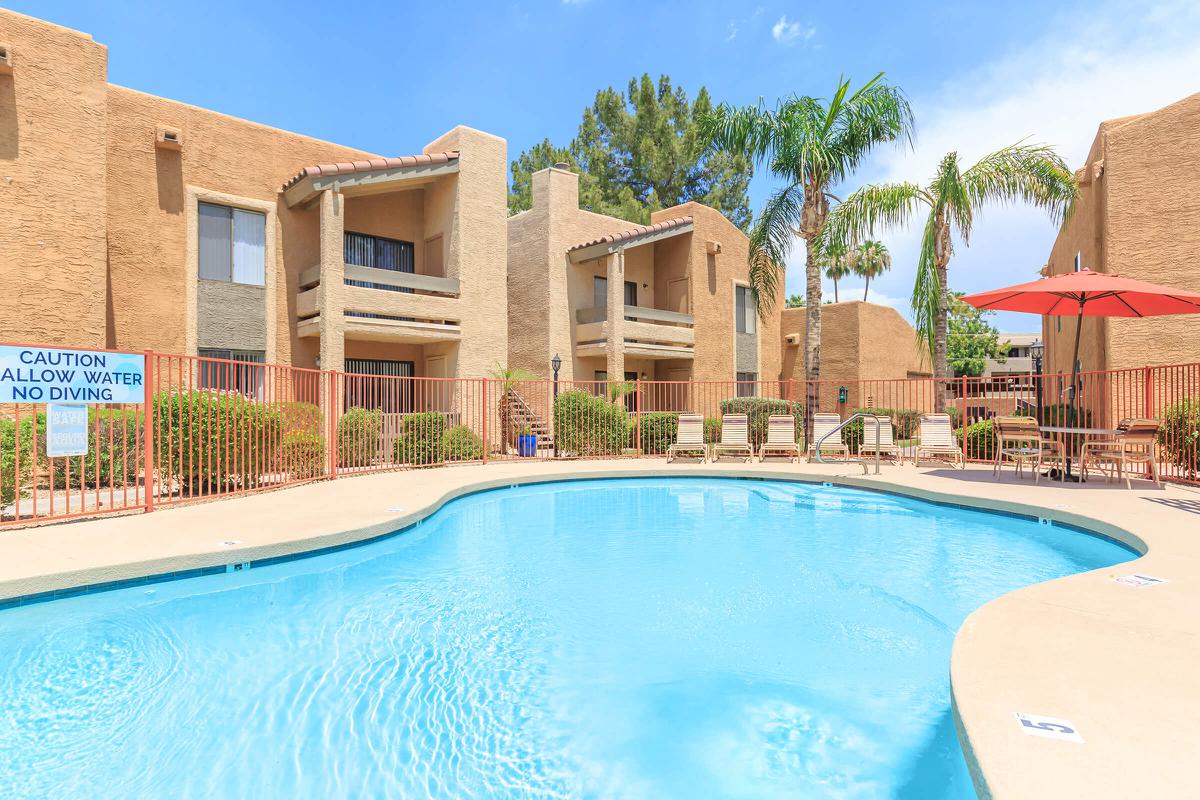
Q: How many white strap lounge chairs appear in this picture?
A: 6